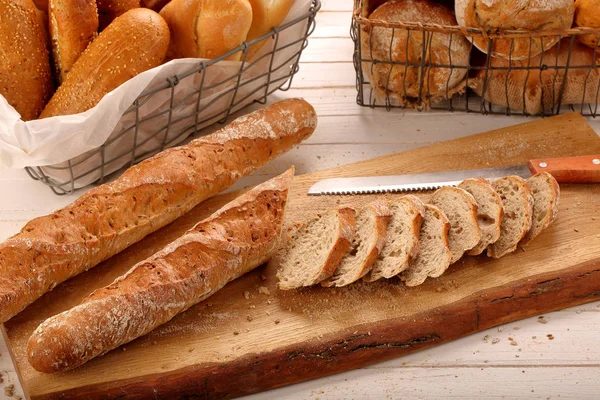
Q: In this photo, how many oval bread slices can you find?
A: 8